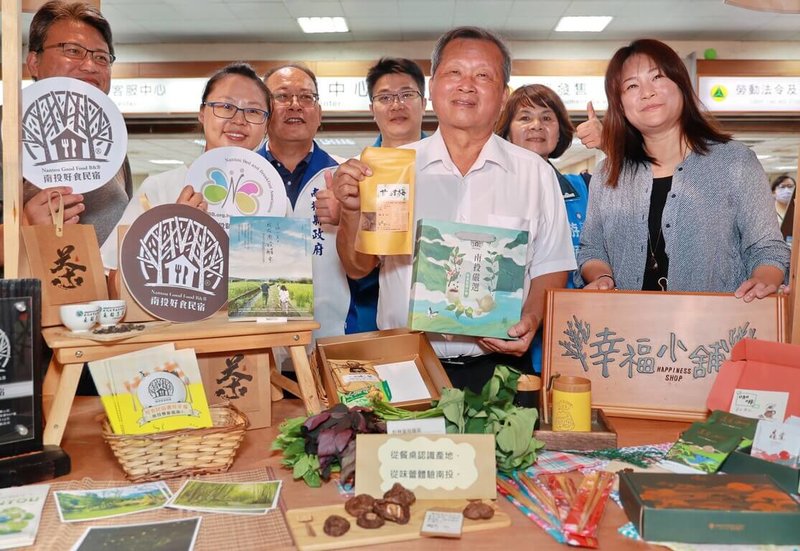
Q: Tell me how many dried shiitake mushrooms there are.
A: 6